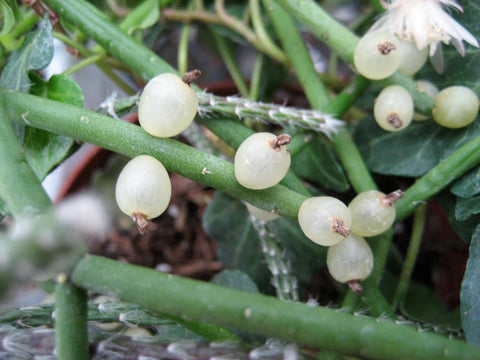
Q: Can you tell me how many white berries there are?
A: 12